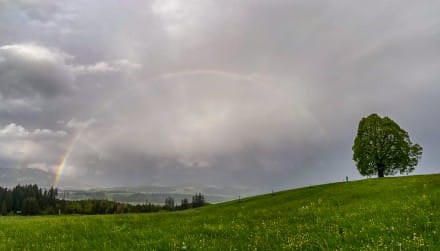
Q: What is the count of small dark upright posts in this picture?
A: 3